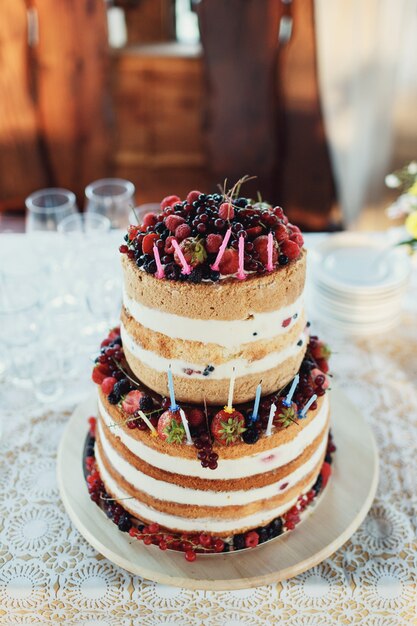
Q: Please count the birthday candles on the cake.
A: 13